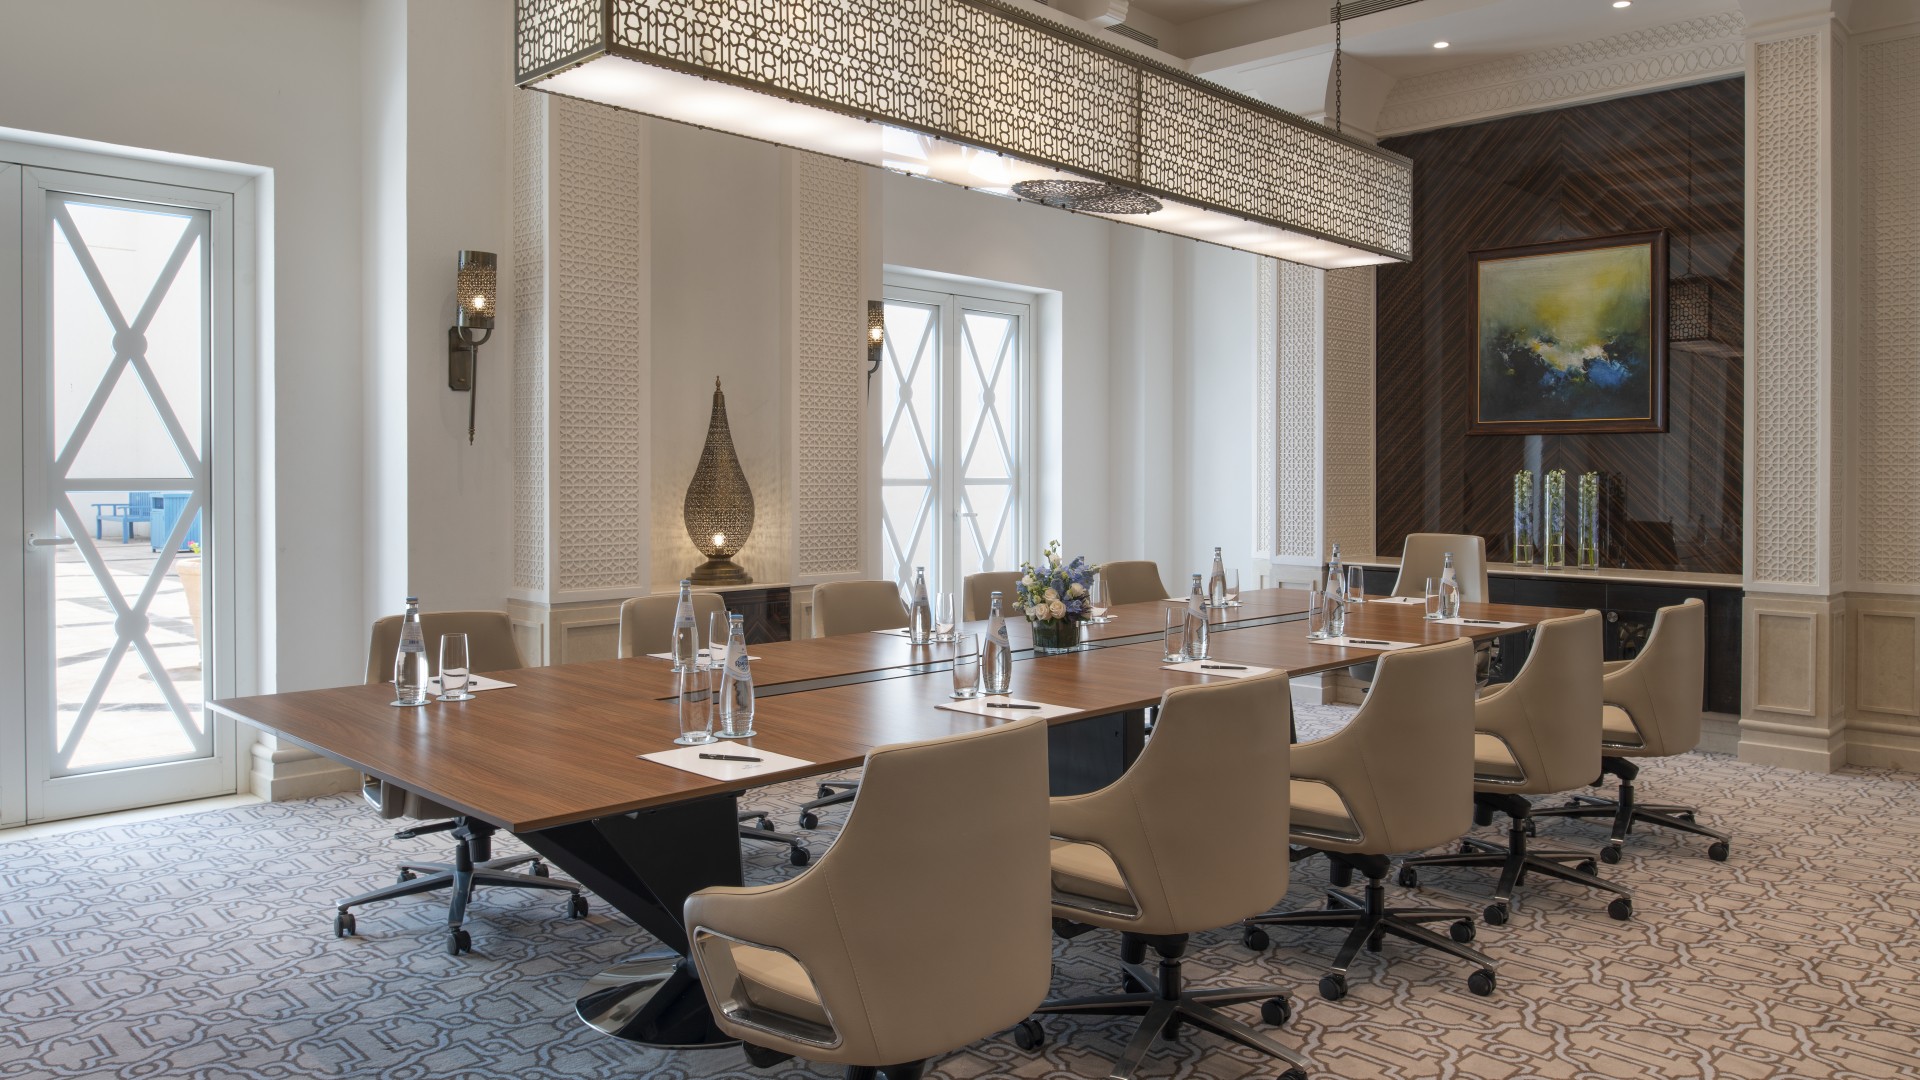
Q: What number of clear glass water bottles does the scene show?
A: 10